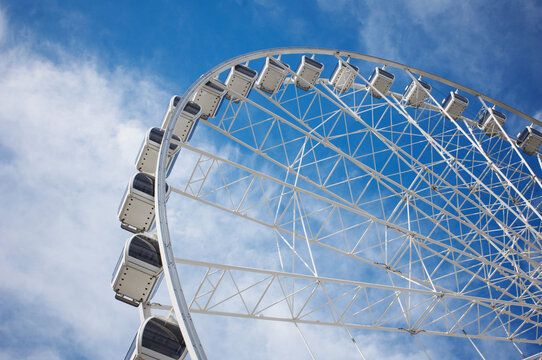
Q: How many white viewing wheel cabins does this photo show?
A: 15